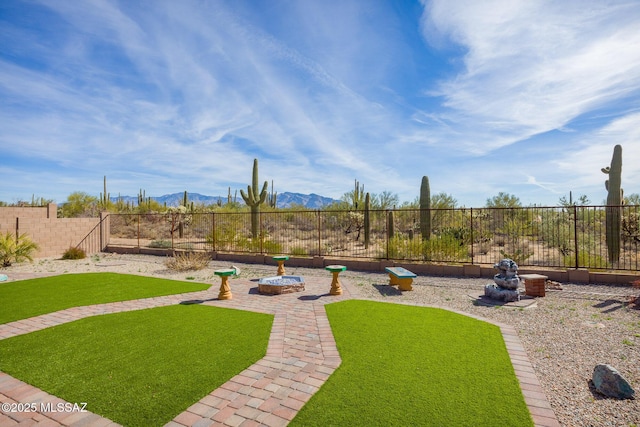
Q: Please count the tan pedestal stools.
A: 3